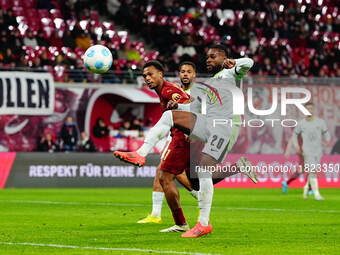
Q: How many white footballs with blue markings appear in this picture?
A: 1